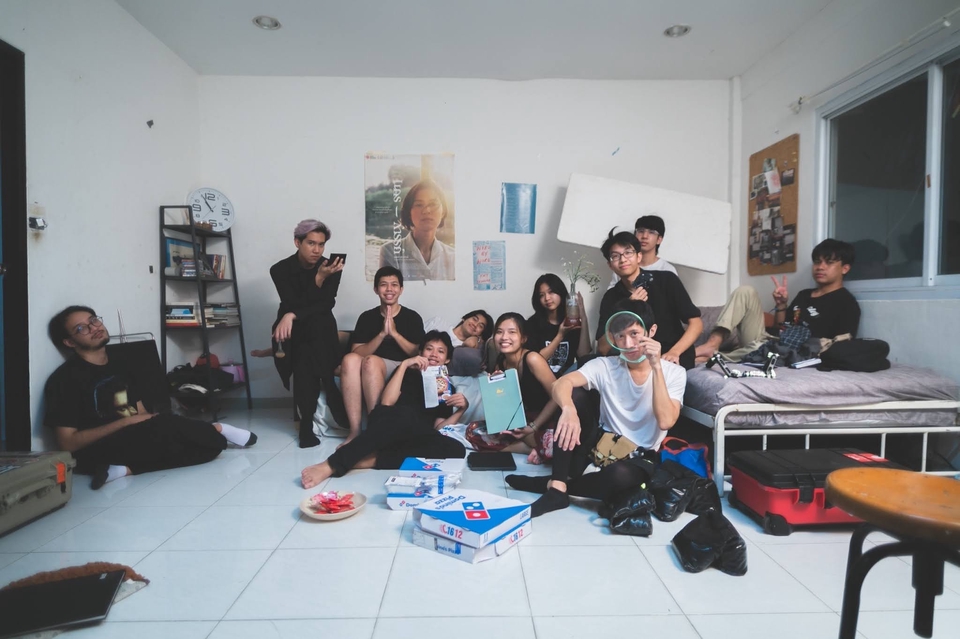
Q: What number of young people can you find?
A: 11